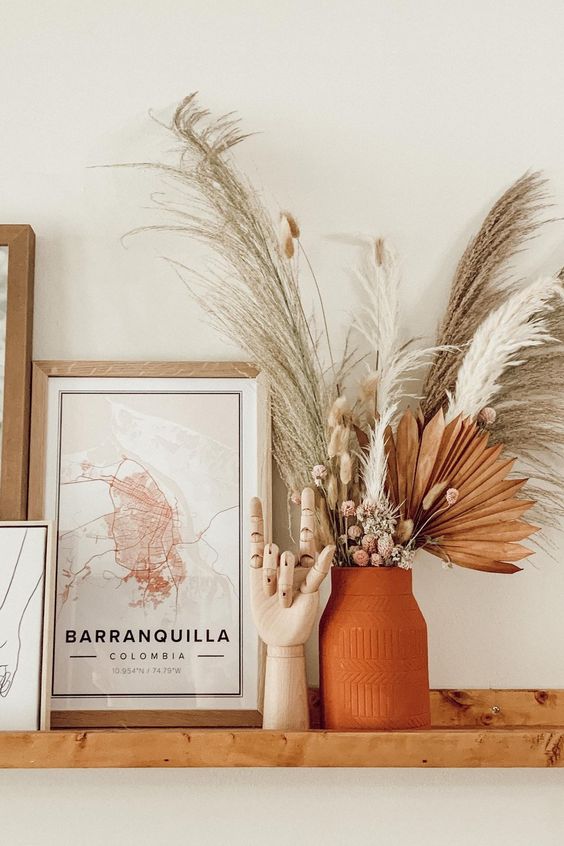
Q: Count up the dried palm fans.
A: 1